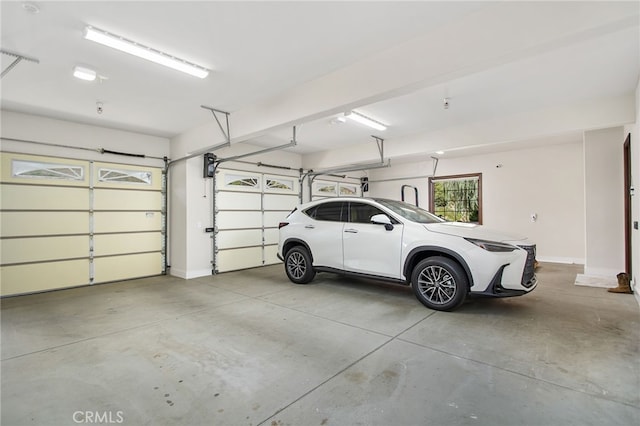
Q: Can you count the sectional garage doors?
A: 3